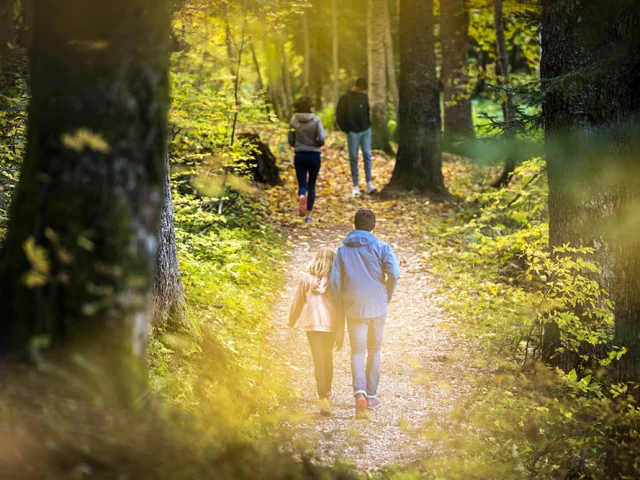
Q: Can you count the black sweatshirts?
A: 1